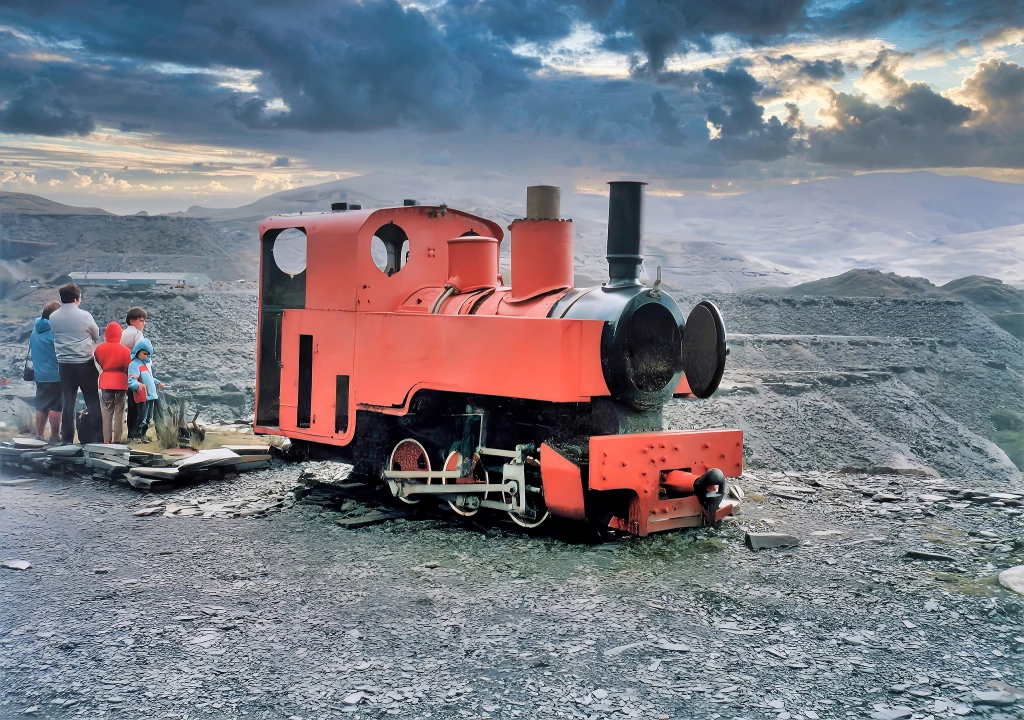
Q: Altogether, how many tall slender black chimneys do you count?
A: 1